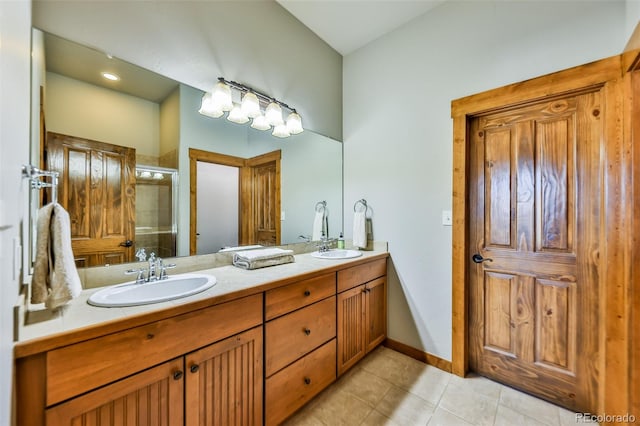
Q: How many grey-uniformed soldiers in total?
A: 0